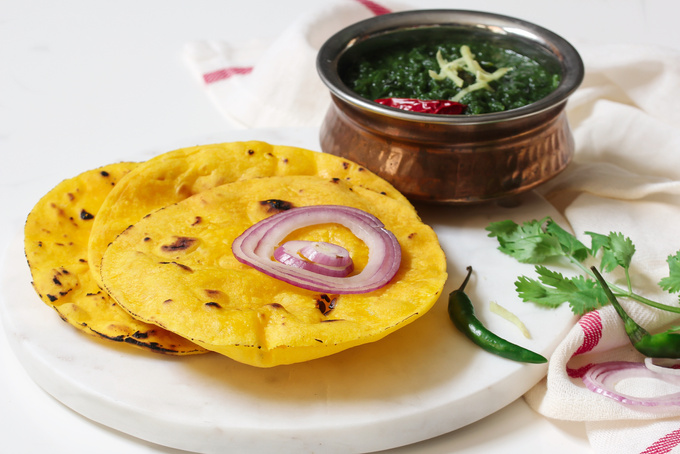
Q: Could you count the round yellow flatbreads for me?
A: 3